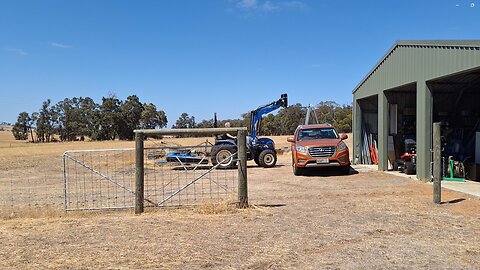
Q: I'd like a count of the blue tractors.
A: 1